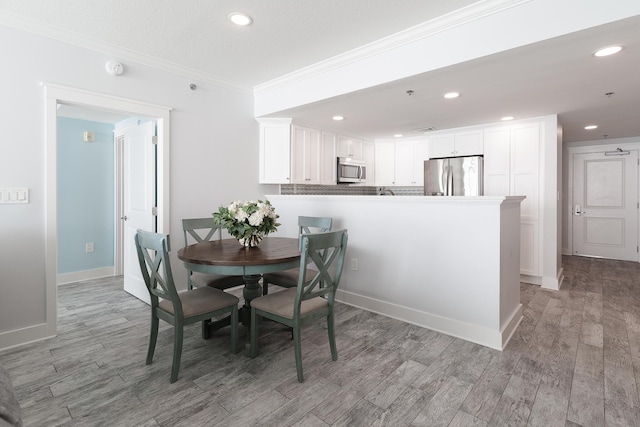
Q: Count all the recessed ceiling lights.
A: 7